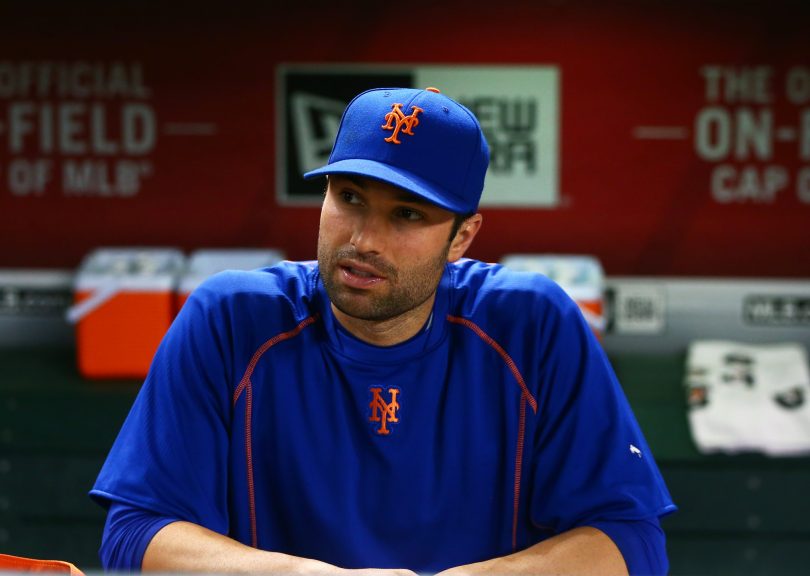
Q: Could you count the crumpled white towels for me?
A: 1